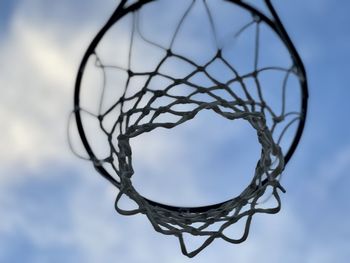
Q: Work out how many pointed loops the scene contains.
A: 4